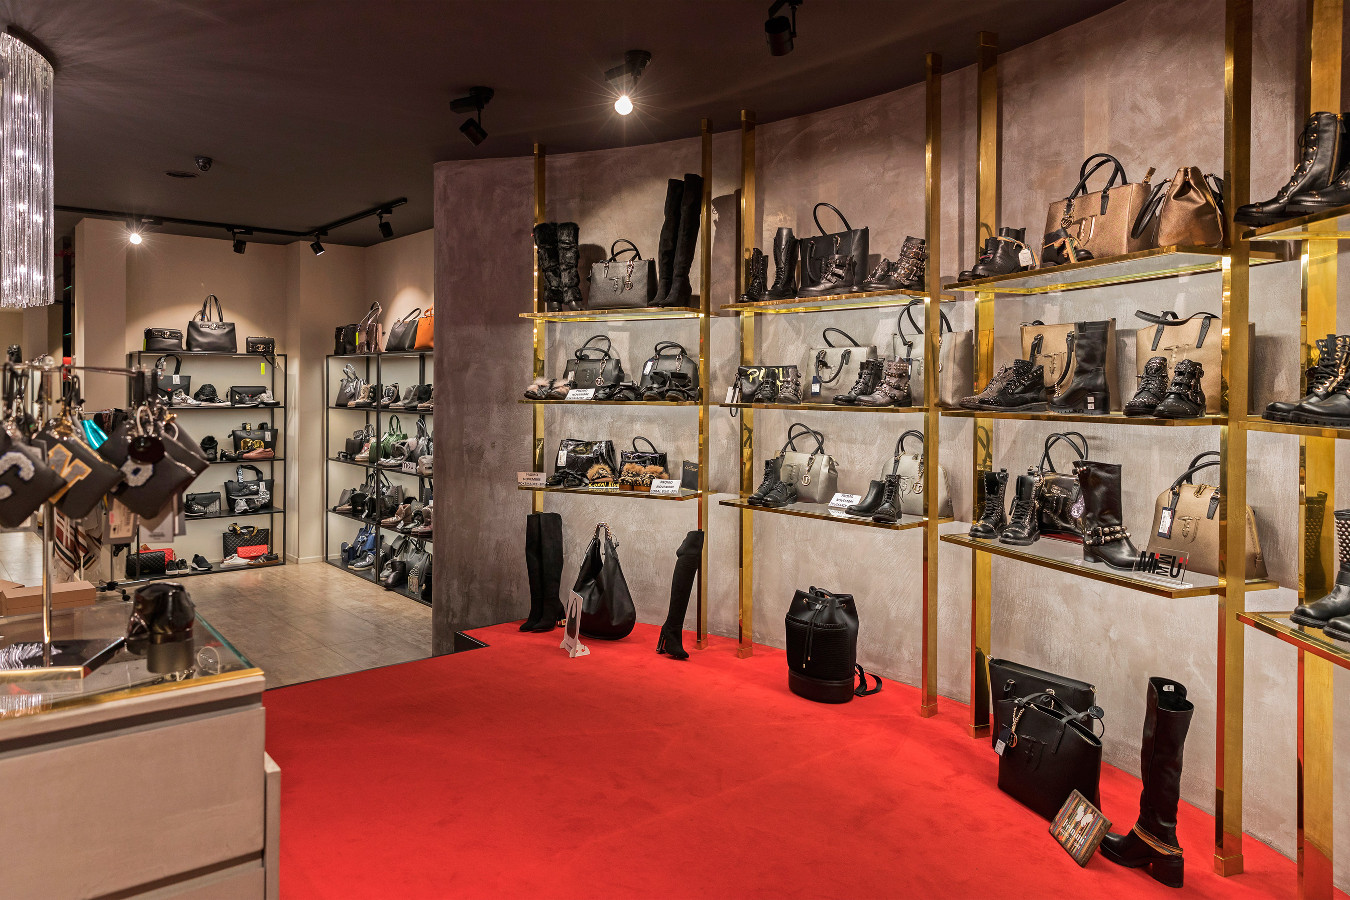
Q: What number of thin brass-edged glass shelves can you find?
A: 12